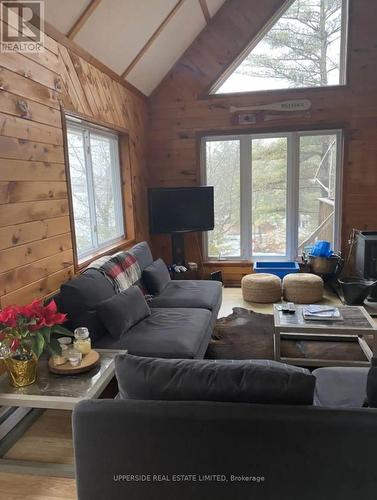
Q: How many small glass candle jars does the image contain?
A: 3